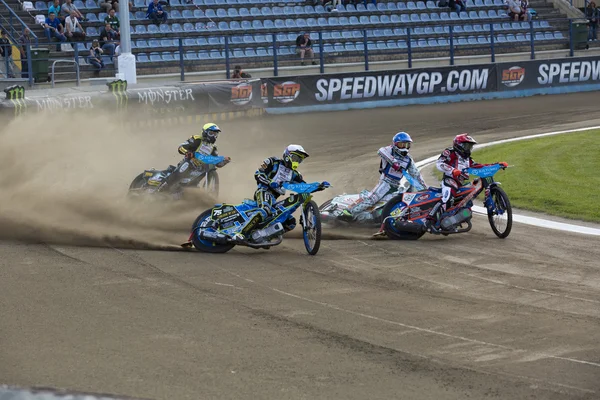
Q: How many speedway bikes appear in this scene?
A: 4